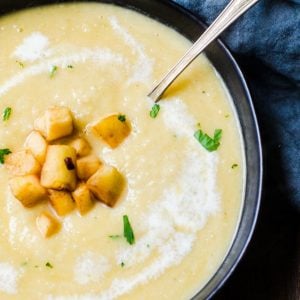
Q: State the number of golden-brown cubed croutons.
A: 12